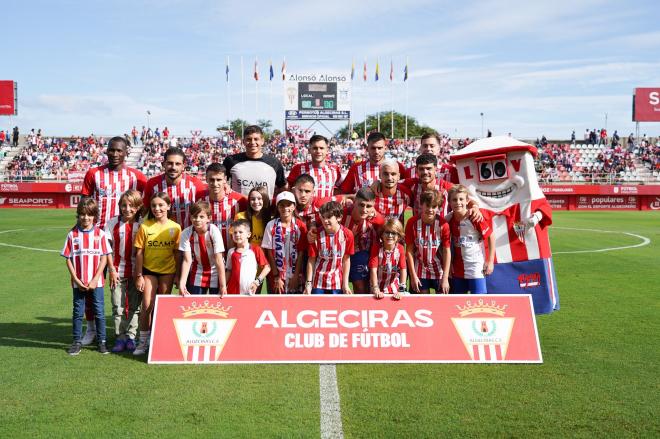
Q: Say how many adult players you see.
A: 11